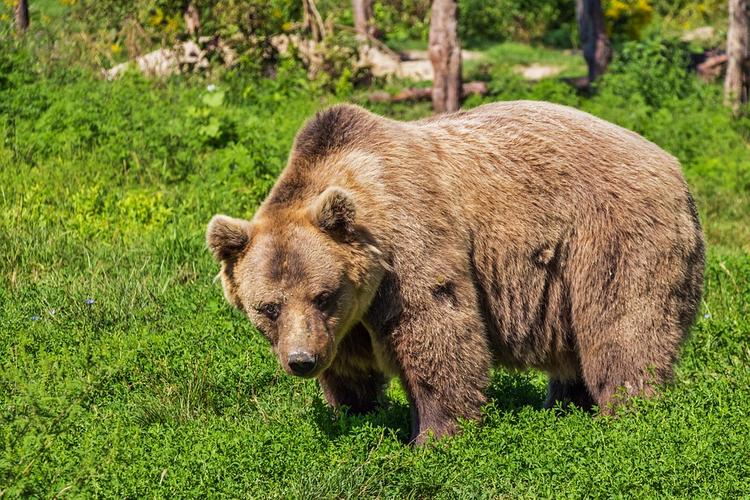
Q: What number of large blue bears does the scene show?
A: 0